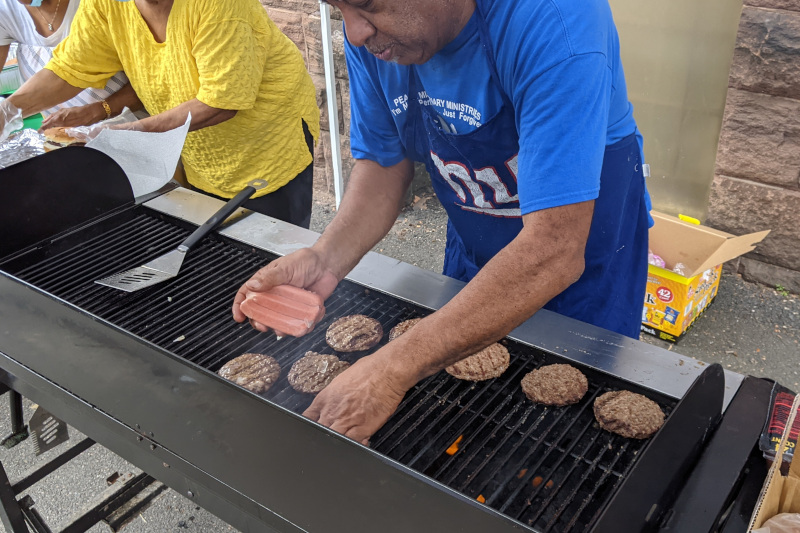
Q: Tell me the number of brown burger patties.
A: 7